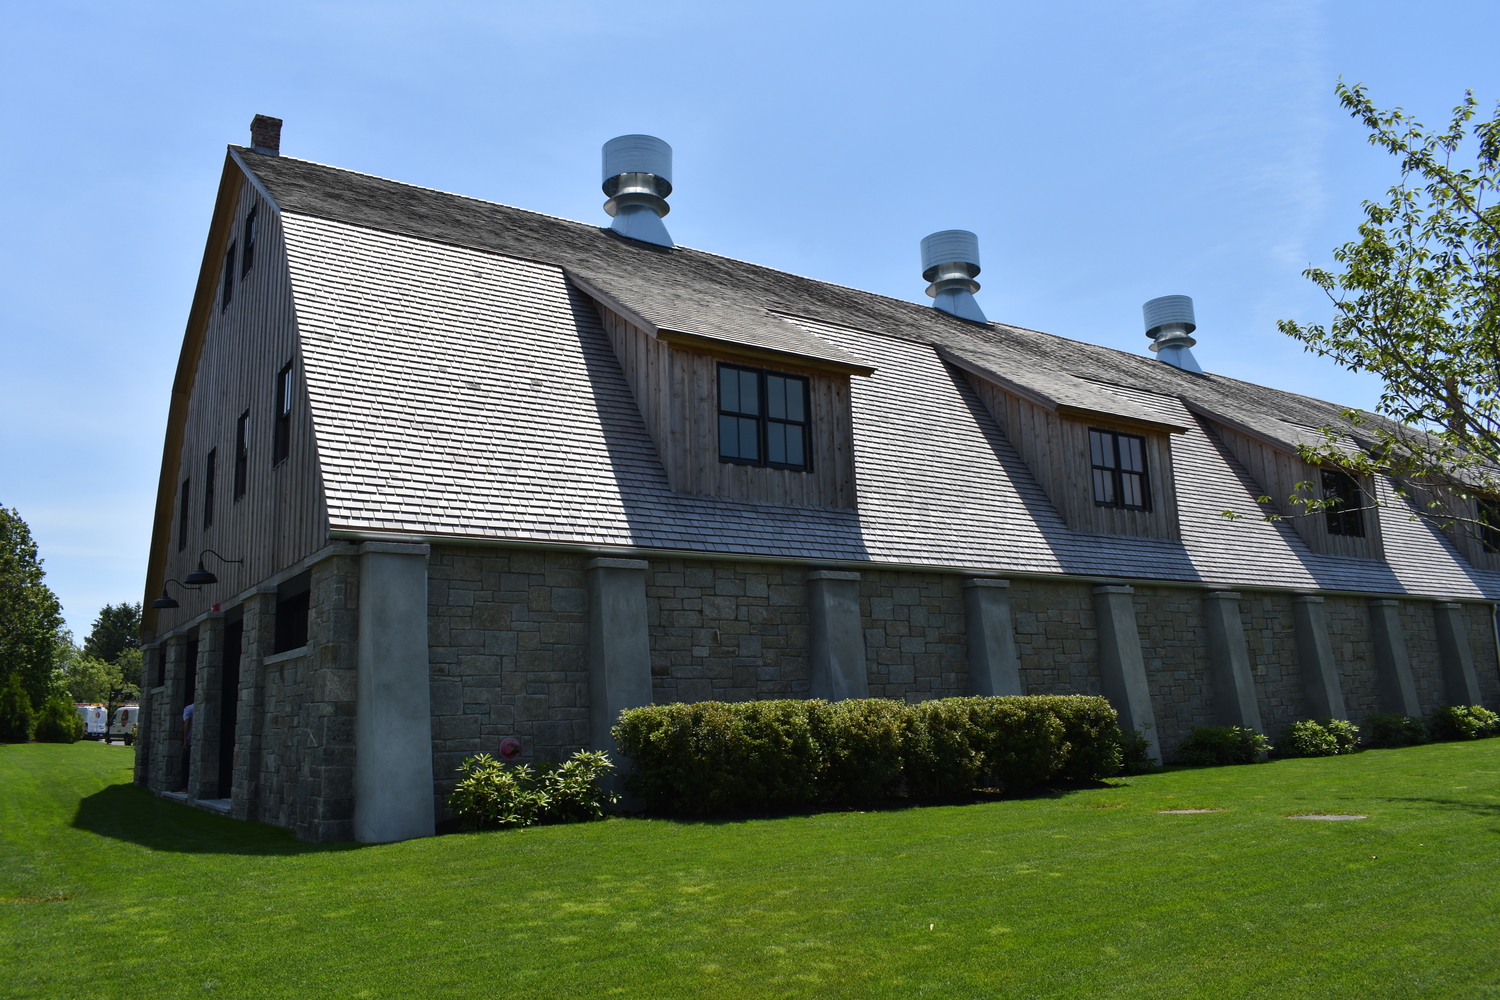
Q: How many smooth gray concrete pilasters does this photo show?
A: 9